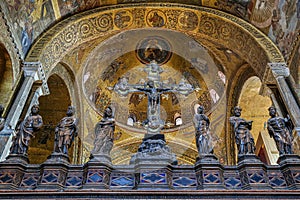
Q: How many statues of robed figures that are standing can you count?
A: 6